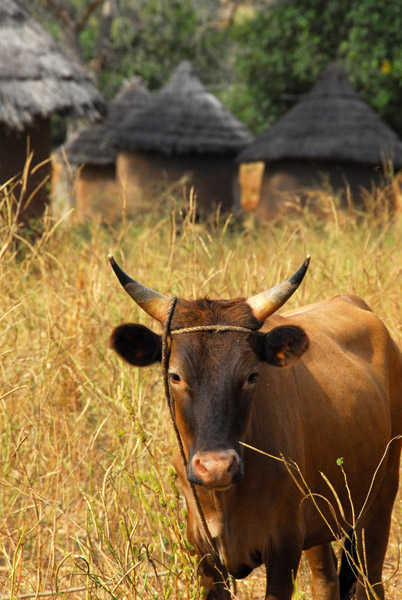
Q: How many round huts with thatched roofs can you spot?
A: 4